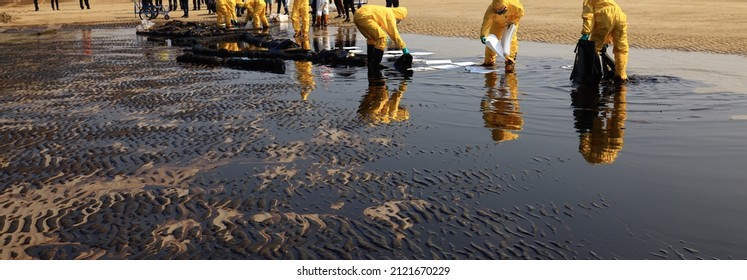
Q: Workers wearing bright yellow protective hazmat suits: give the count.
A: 6